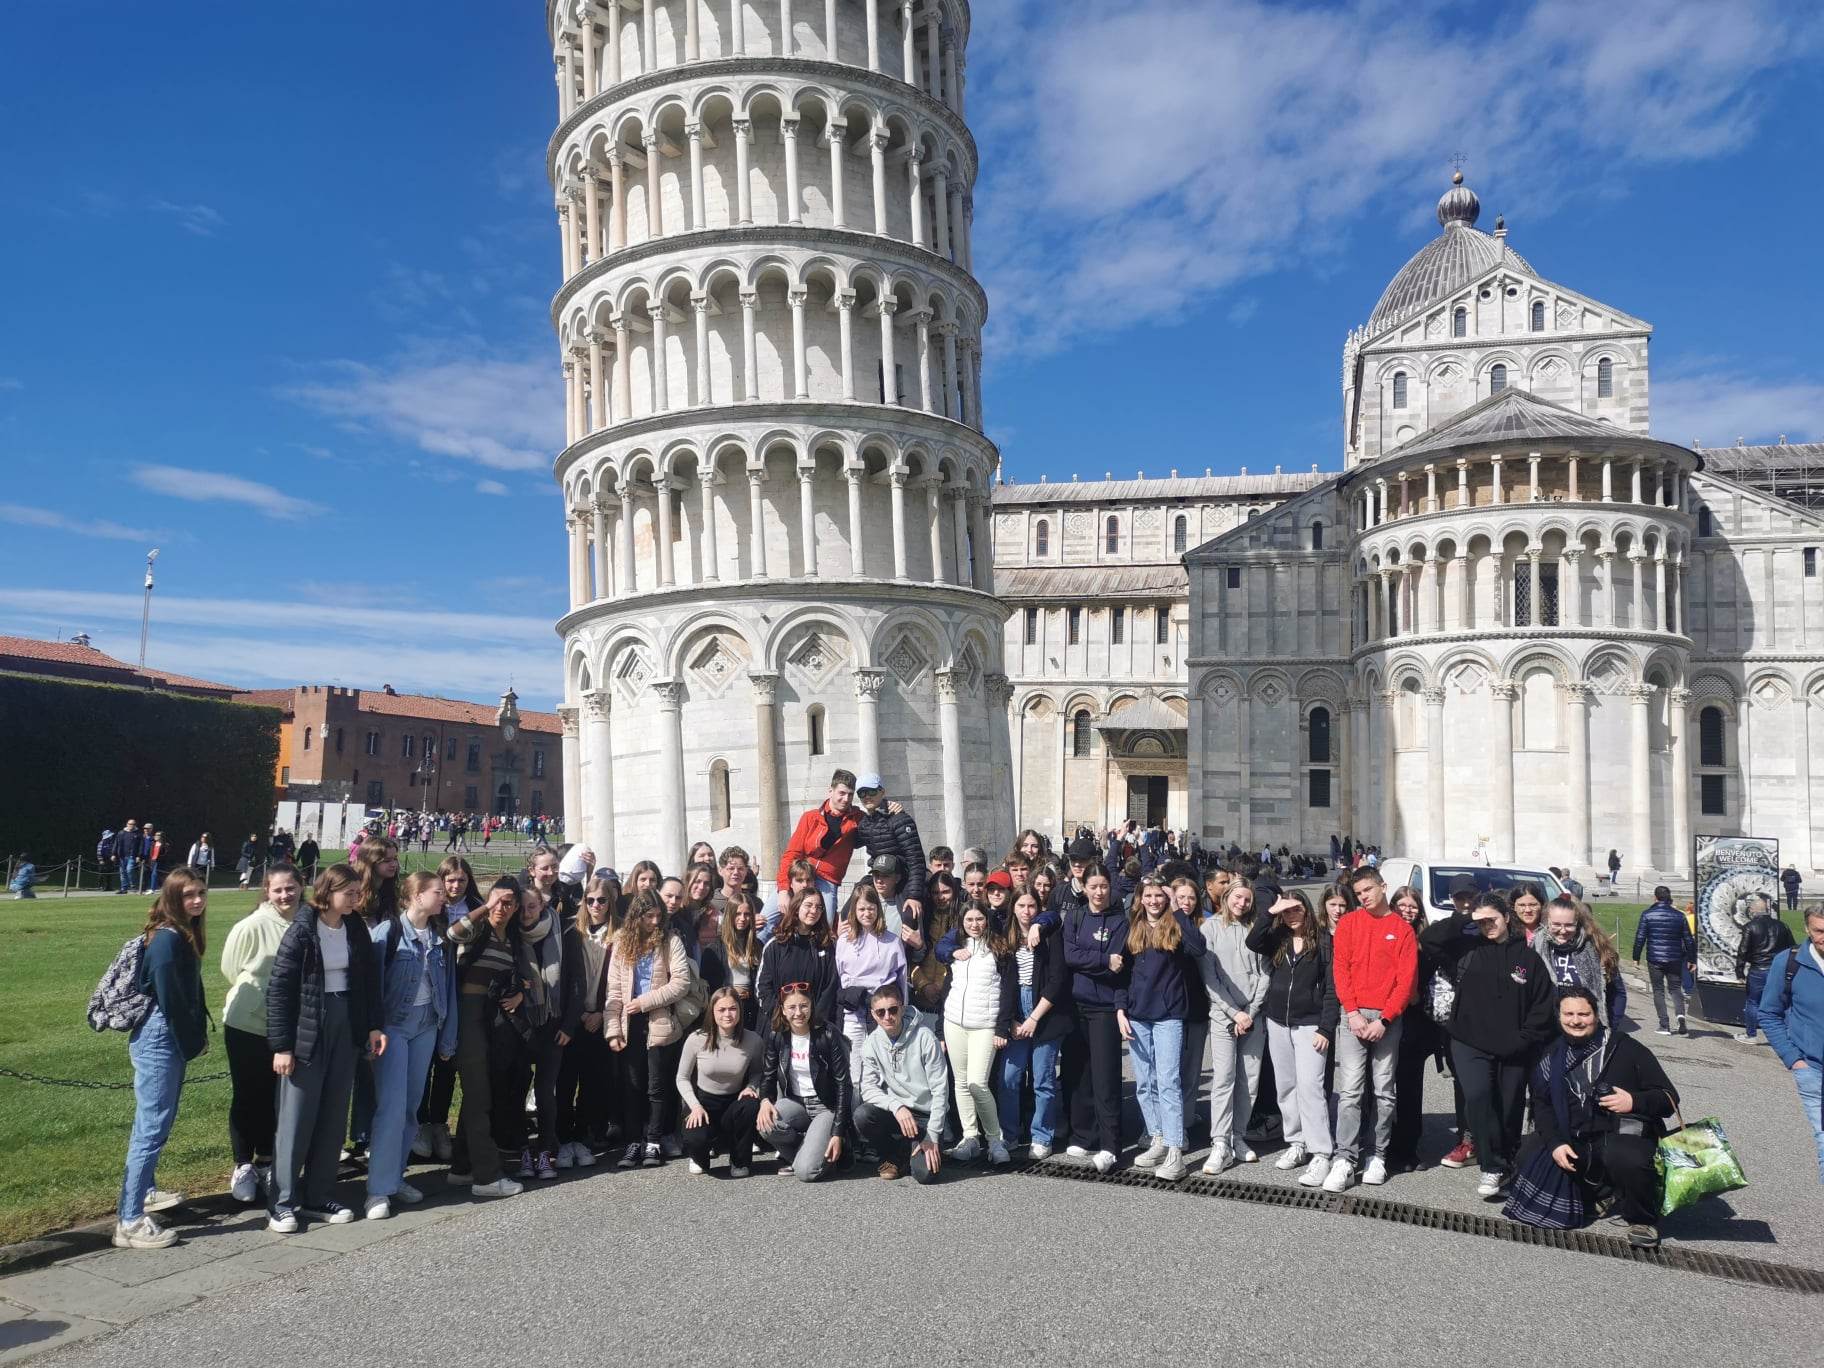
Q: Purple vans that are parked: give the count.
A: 0